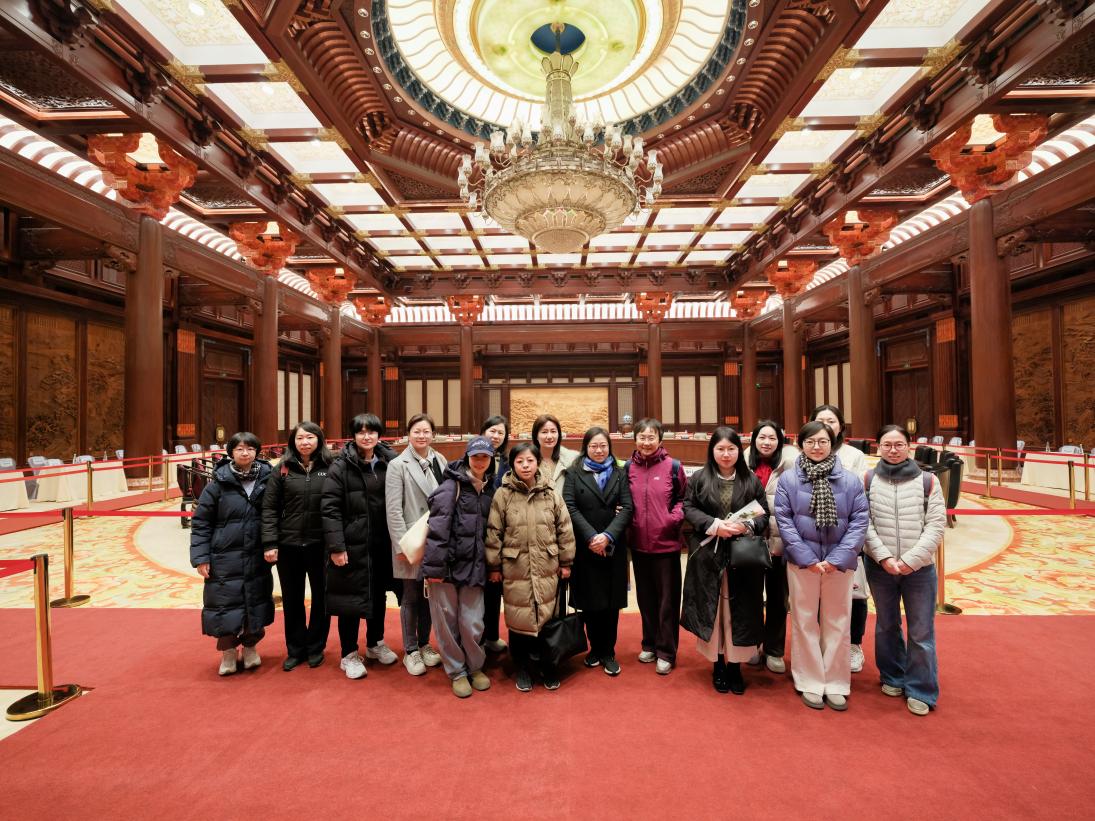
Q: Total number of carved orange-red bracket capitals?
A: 10